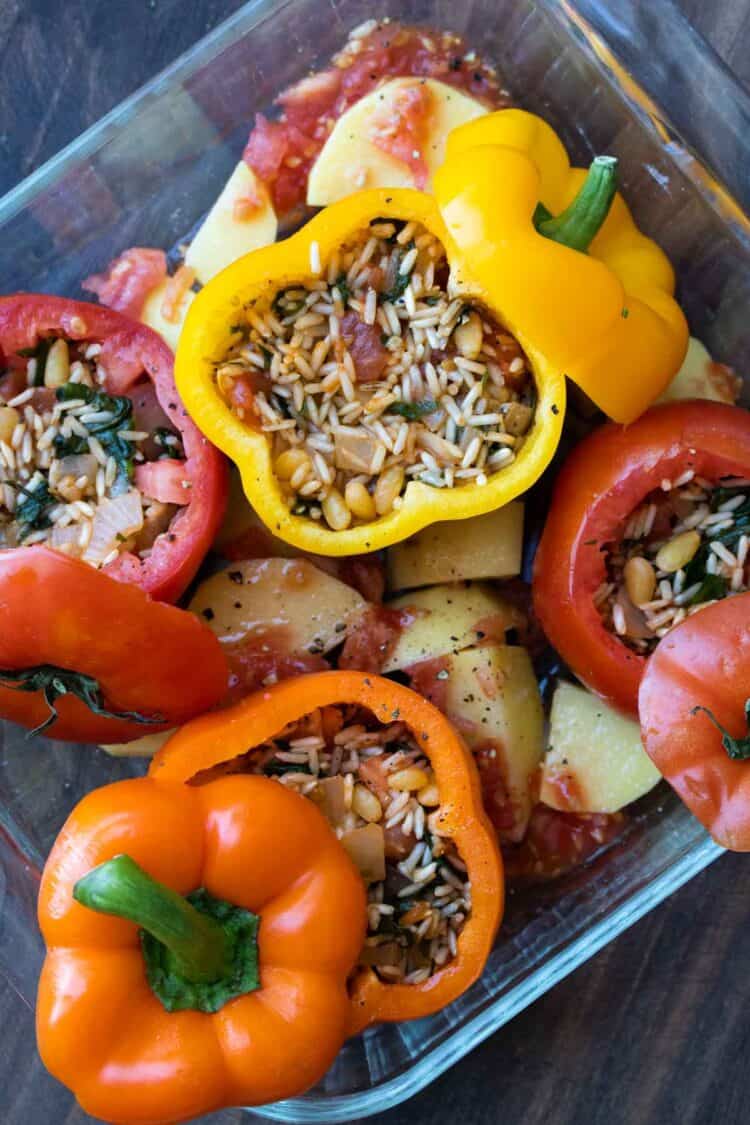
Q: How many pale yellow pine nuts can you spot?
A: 12